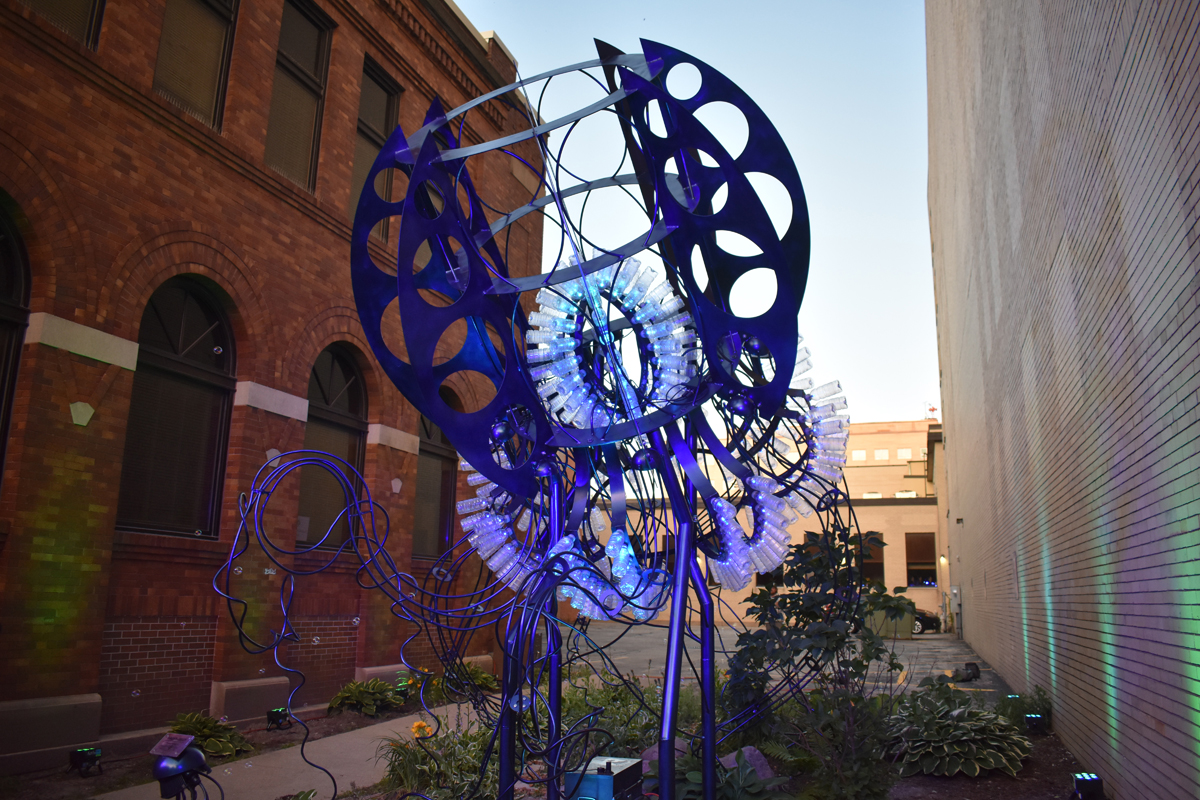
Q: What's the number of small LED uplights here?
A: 6